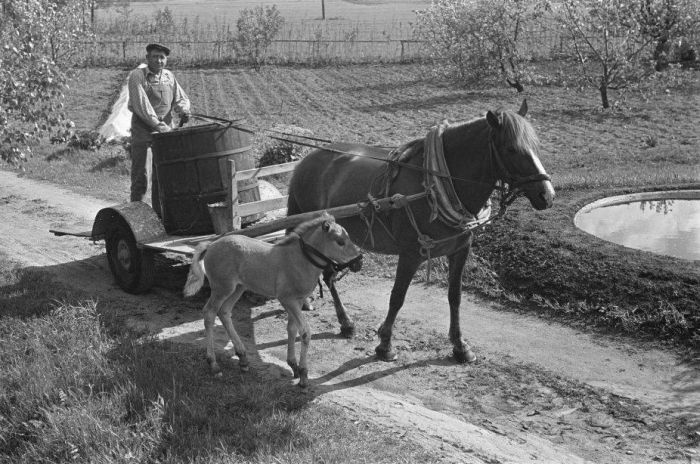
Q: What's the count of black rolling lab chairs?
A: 0